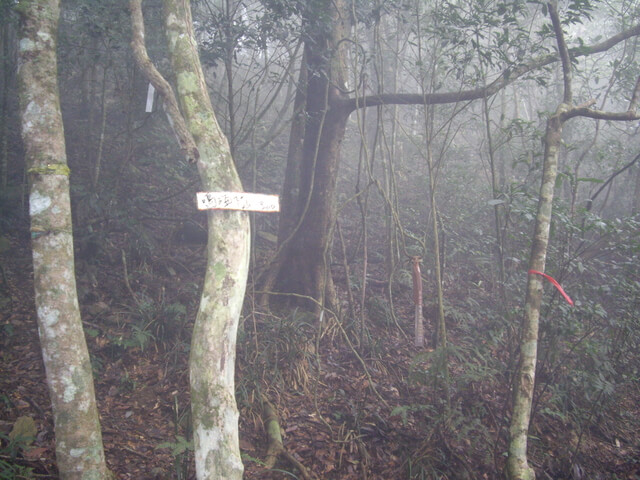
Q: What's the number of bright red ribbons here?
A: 1